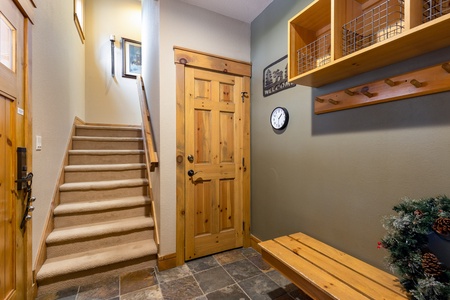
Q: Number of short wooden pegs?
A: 7